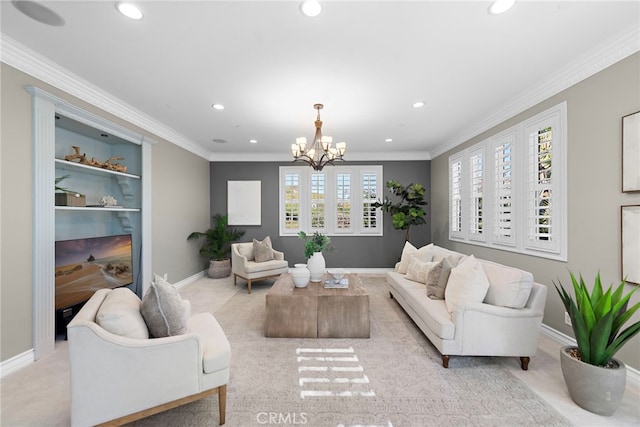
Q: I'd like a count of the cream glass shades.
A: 6